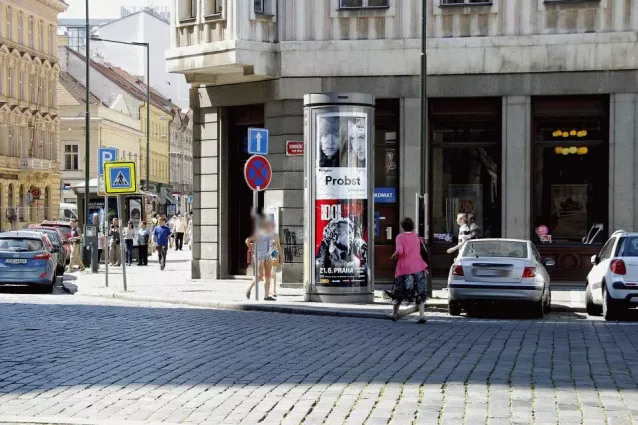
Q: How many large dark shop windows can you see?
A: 2